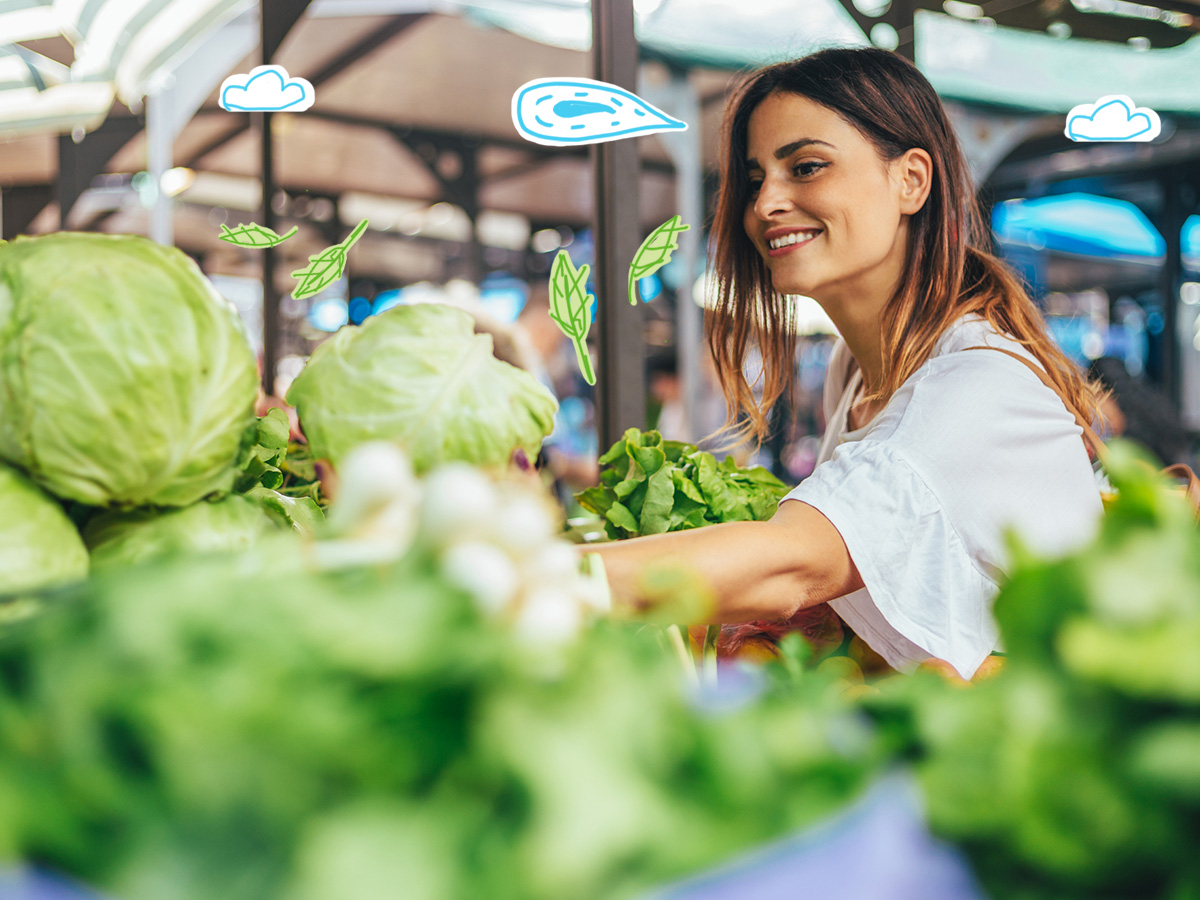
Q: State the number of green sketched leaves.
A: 4